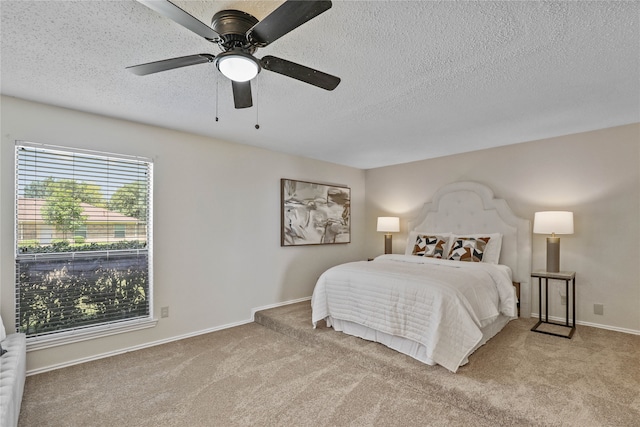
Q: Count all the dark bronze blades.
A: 5